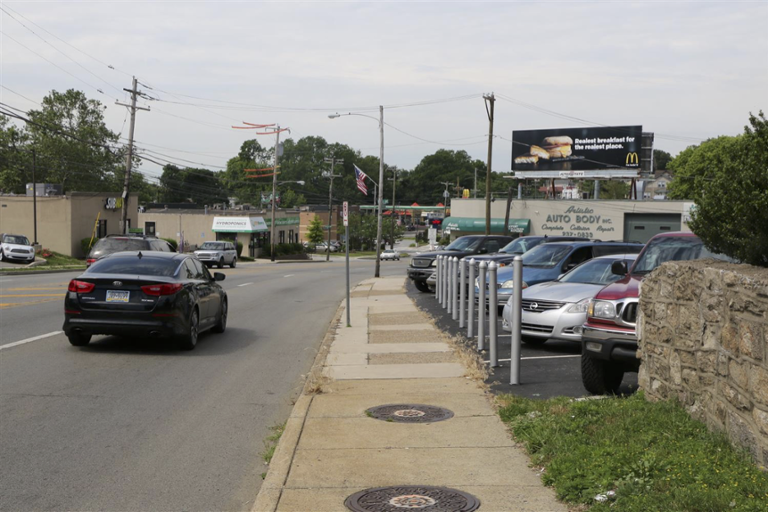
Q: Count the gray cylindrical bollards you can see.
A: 10